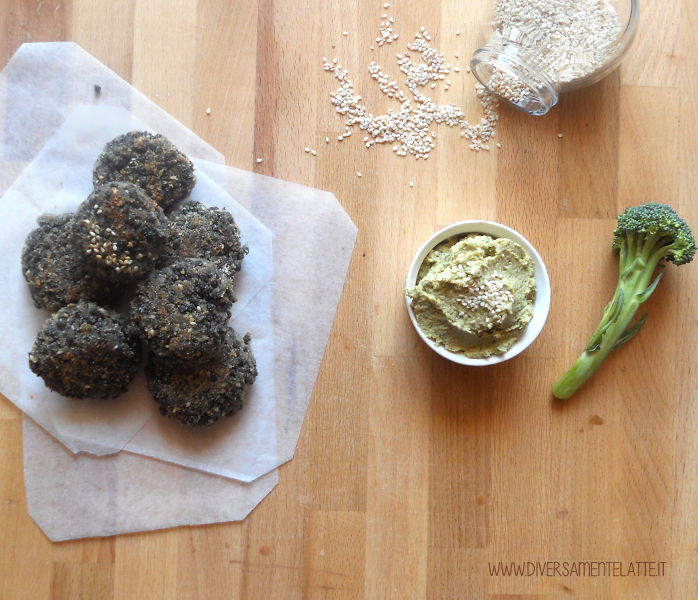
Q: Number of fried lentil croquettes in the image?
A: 7